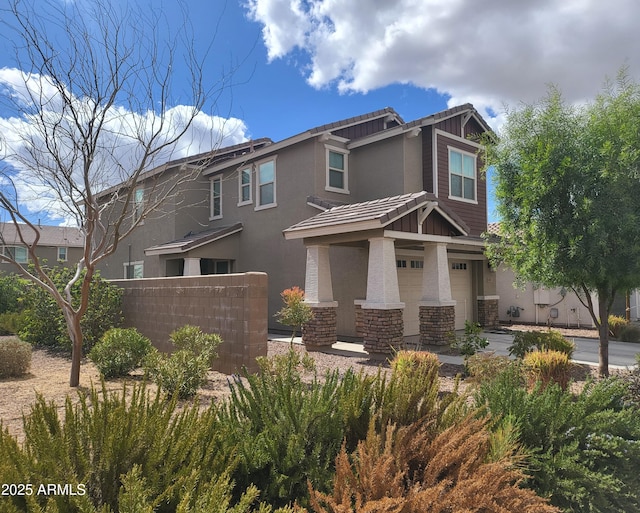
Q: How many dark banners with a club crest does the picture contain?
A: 0